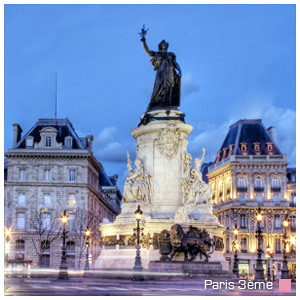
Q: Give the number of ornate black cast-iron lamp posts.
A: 6